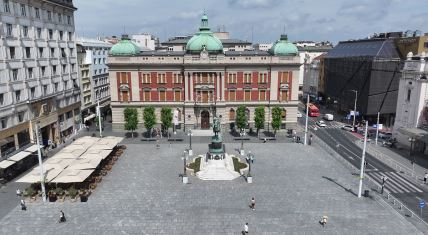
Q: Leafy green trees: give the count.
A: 6